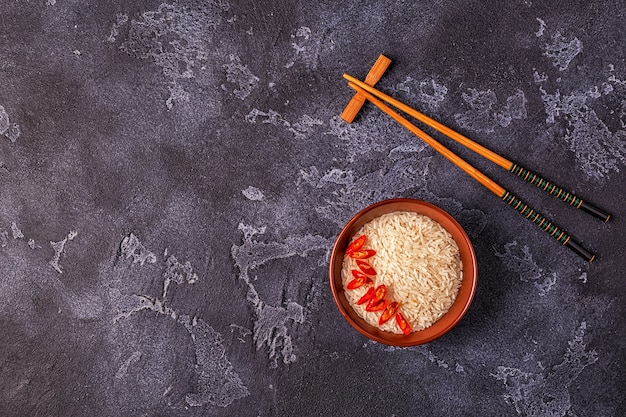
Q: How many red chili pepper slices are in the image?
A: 10